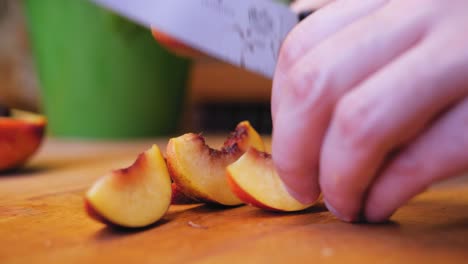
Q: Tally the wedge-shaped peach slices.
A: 3